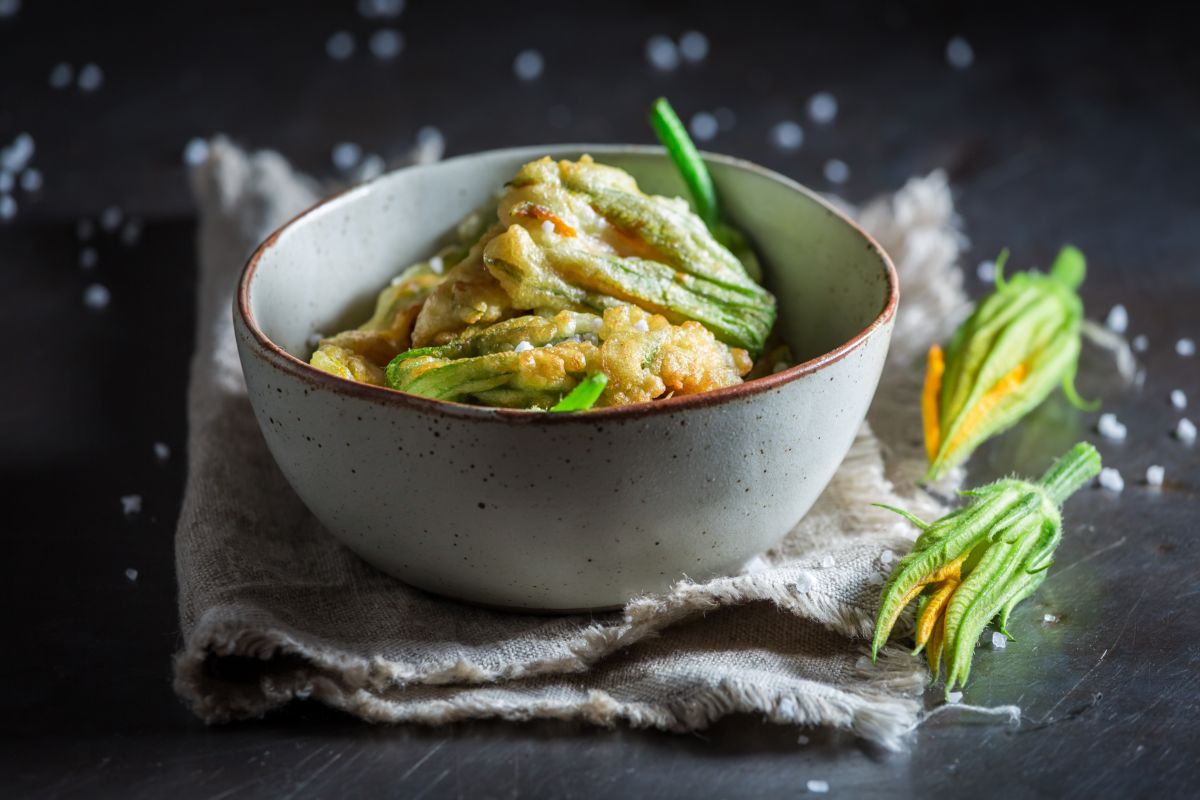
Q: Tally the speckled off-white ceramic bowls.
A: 1